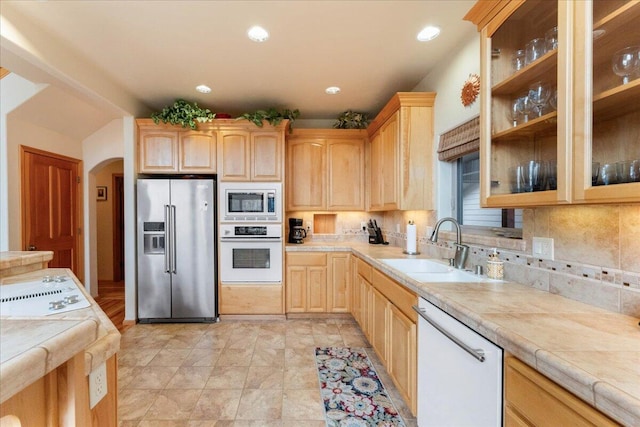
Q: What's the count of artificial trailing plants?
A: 3